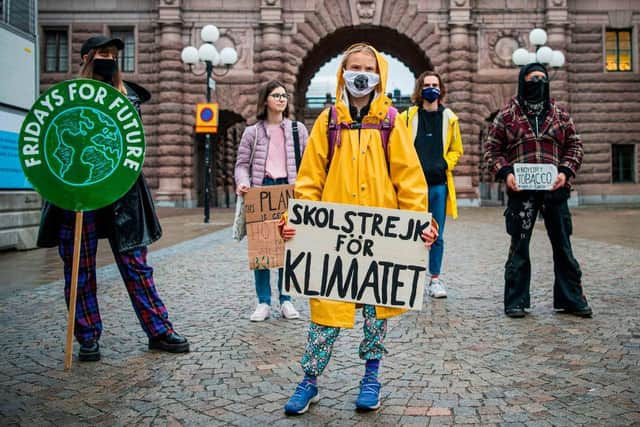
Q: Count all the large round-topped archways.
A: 1